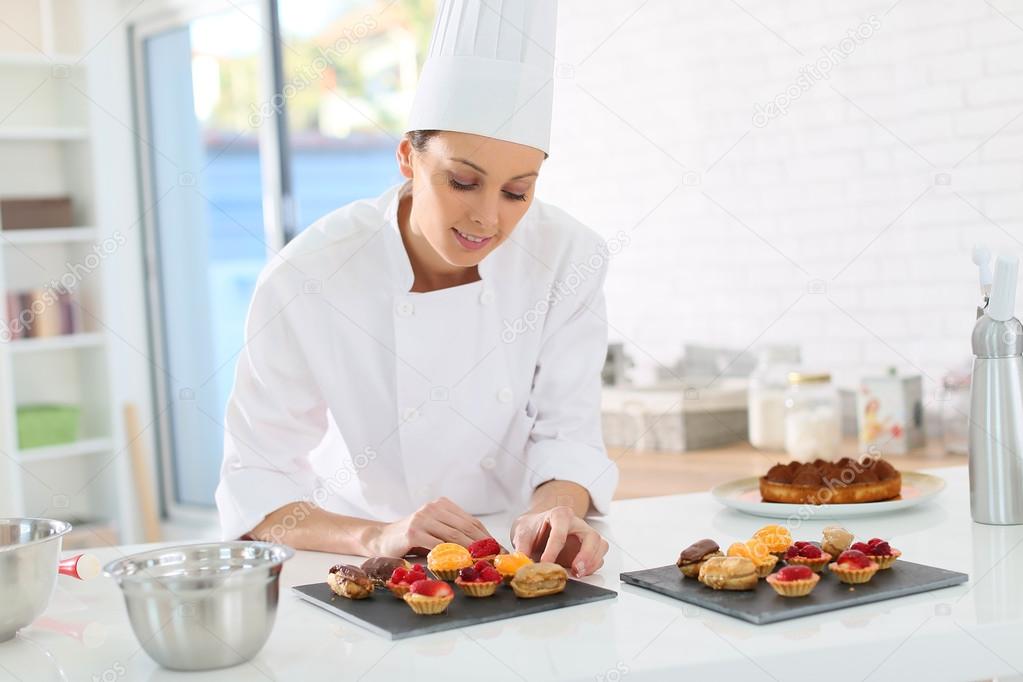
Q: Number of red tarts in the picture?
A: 8